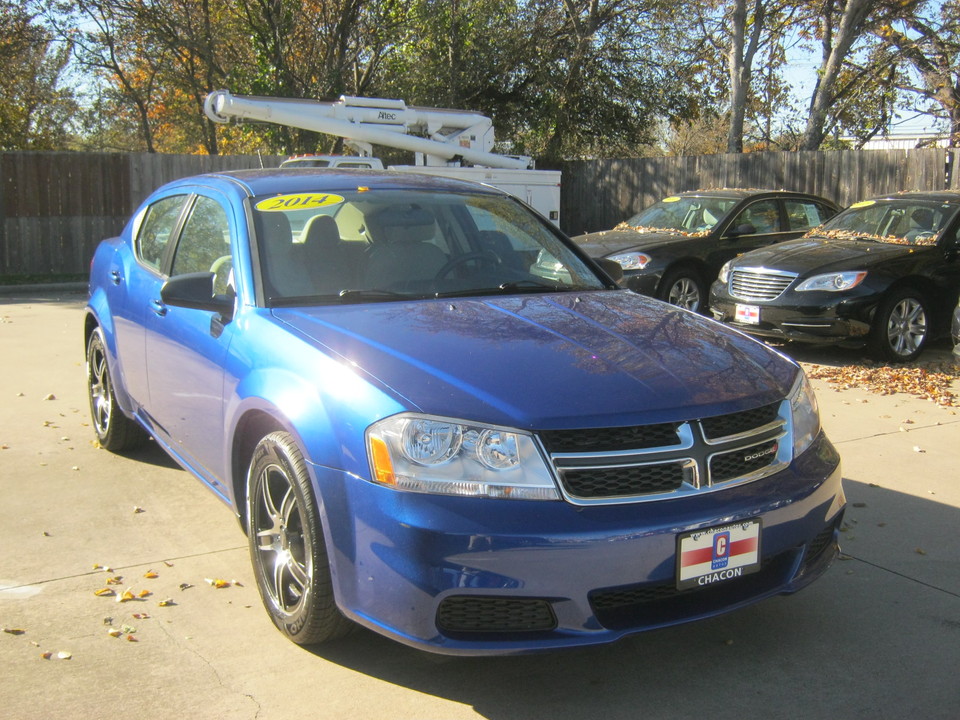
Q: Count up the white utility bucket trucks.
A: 1